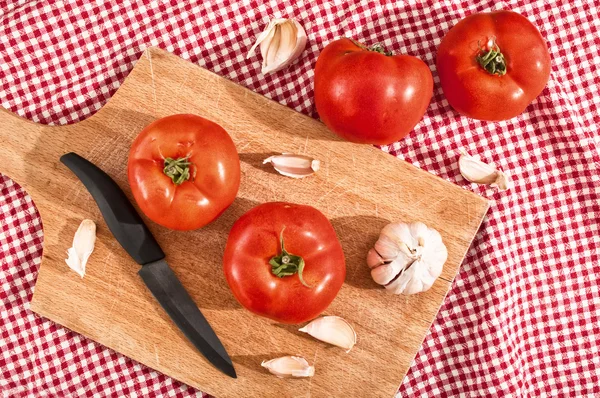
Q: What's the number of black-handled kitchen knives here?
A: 1